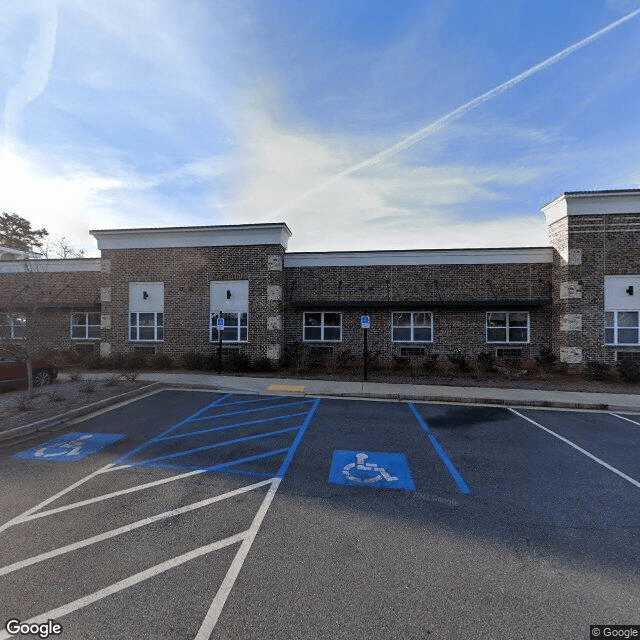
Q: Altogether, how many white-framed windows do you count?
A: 8